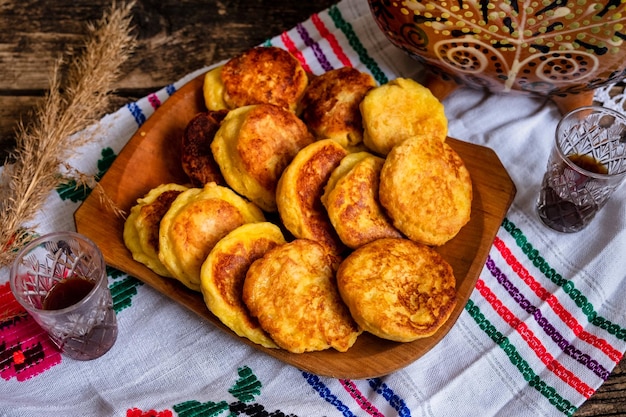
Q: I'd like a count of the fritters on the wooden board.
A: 13